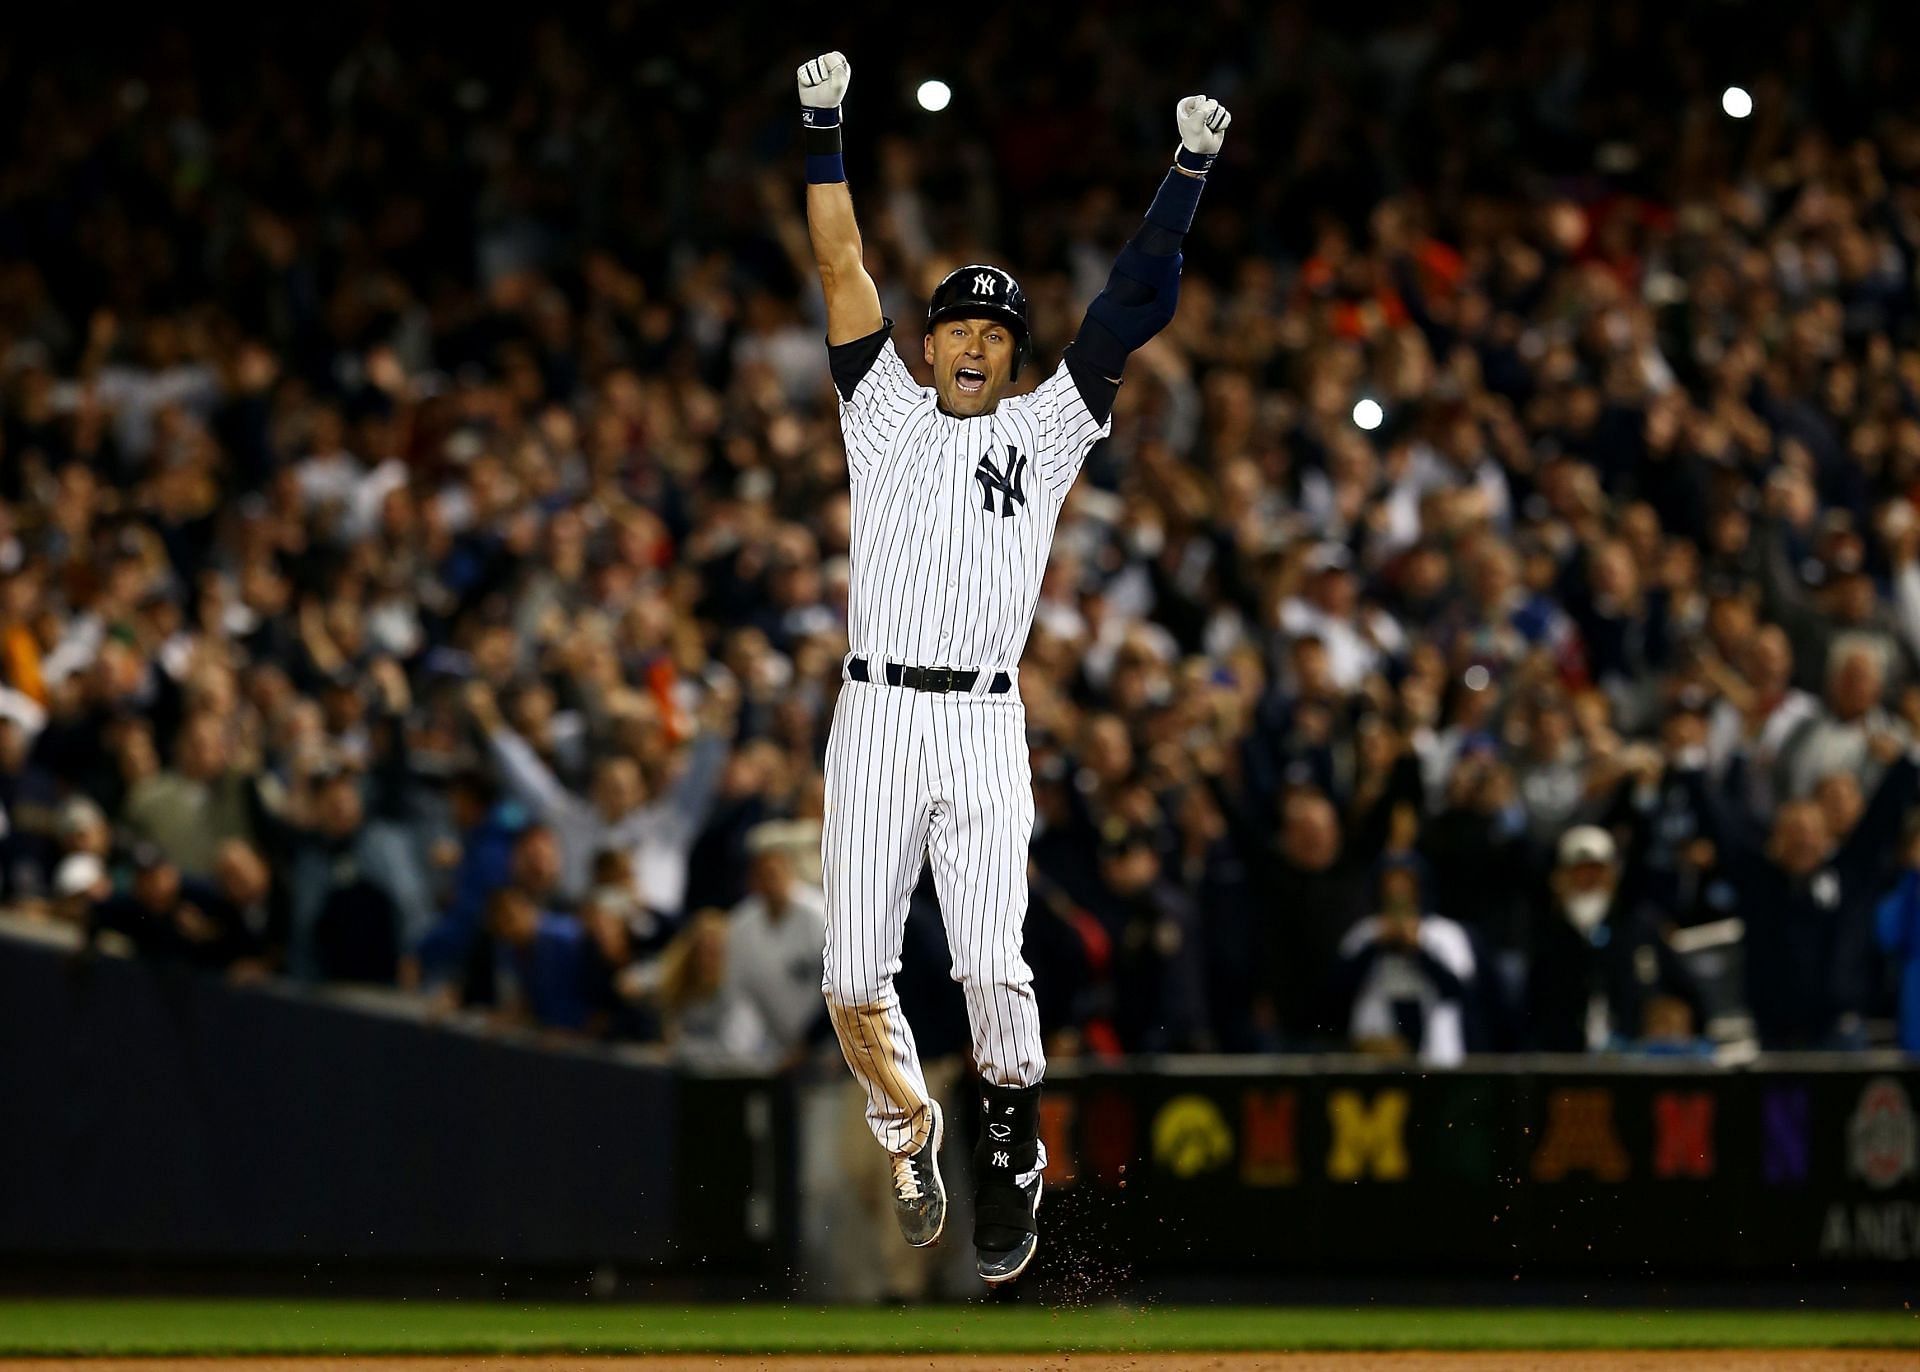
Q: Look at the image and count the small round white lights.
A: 3